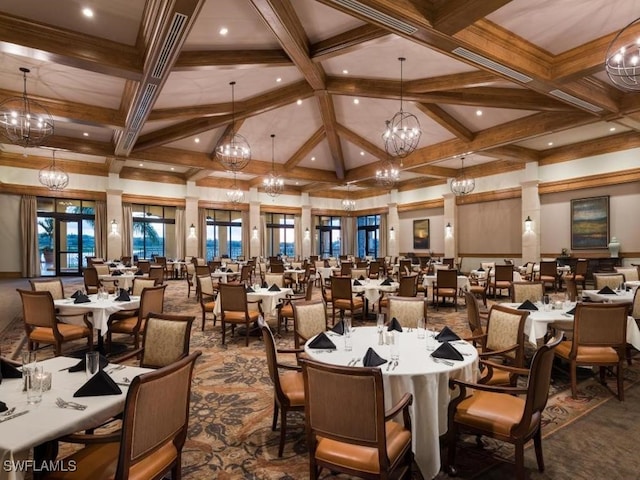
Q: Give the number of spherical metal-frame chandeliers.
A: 10